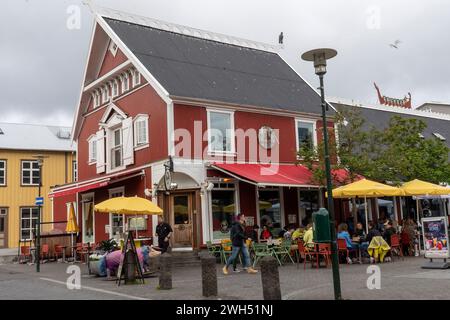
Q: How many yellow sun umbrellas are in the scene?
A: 4